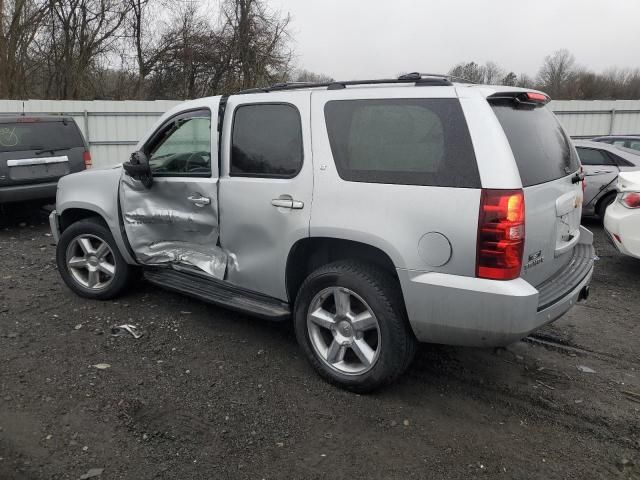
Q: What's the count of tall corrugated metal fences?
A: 1